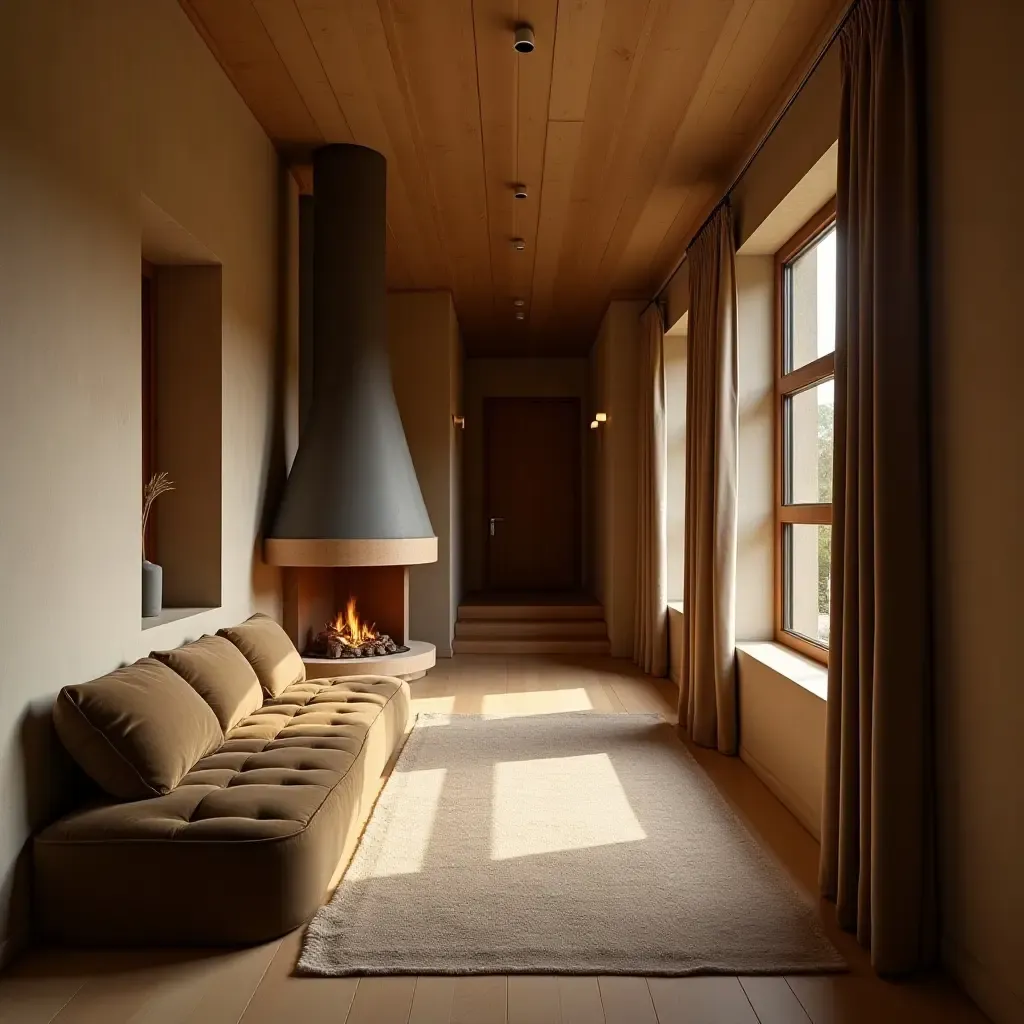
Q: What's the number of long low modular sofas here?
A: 1